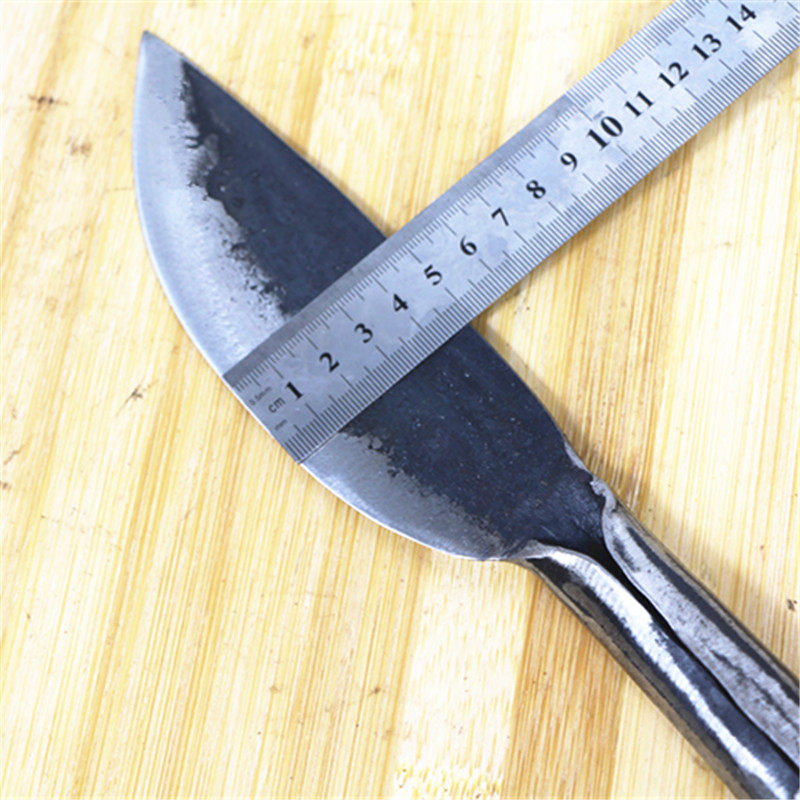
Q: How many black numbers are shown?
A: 14